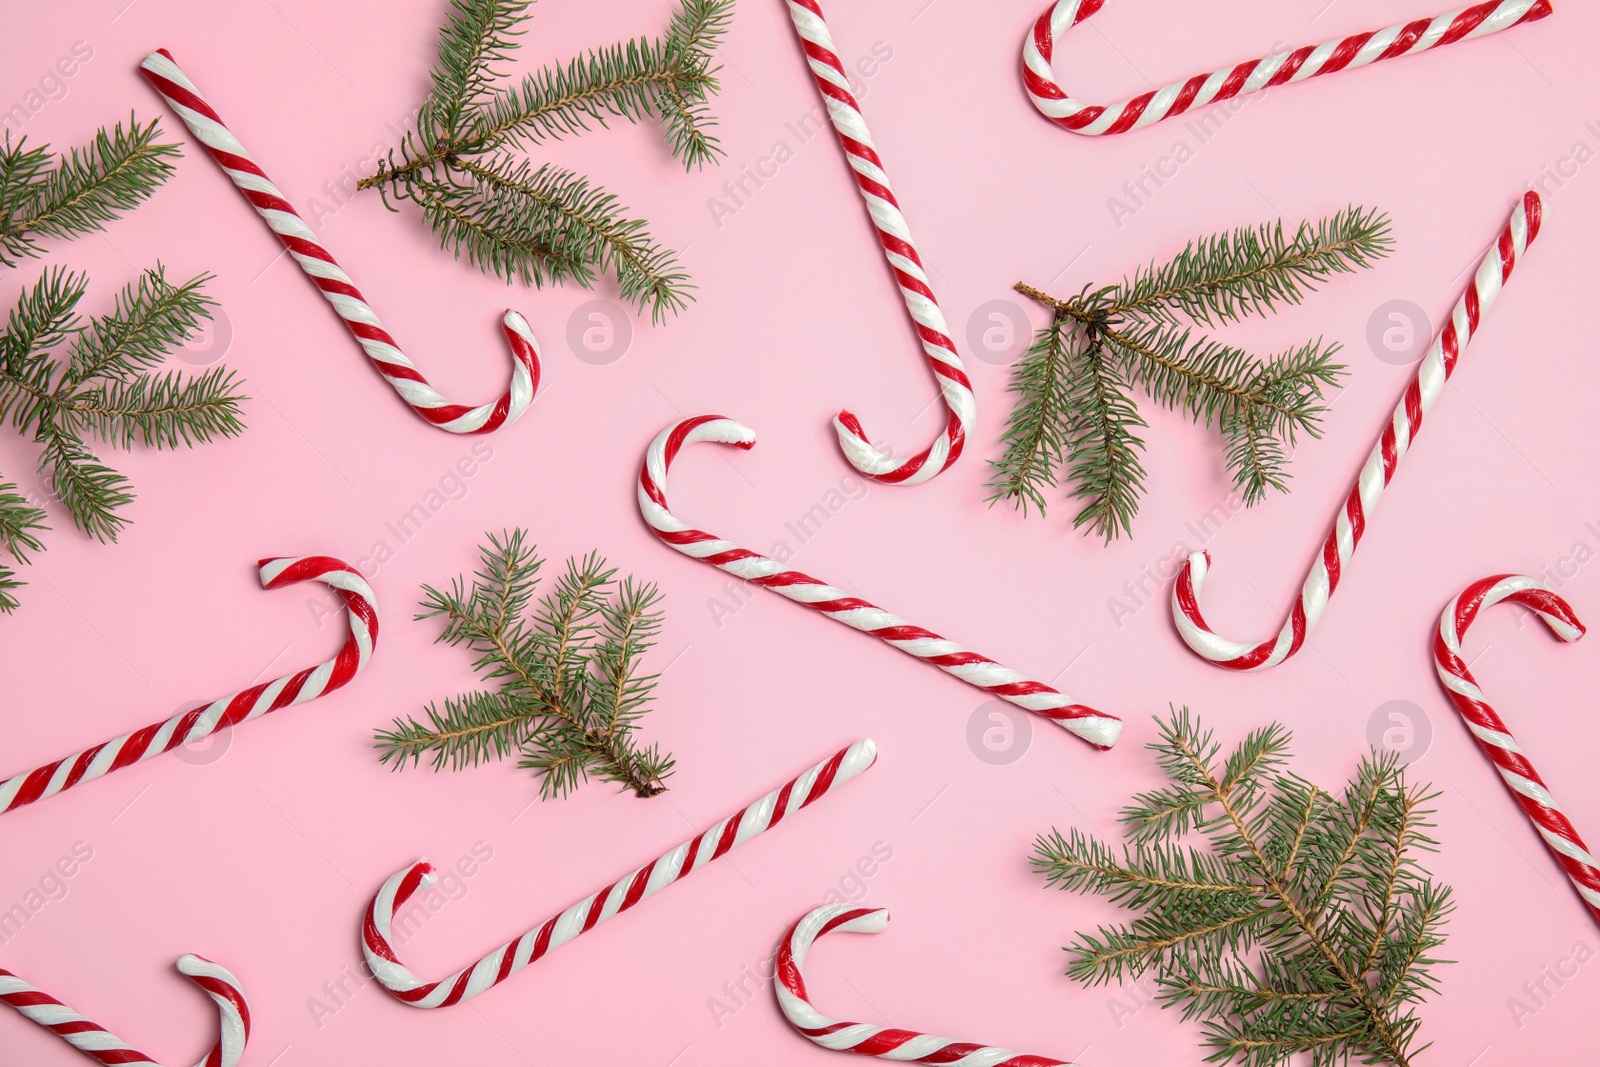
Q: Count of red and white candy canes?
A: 10